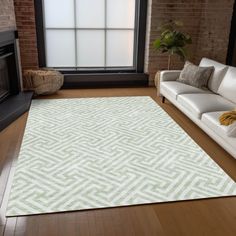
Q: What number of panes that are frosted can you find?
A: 6